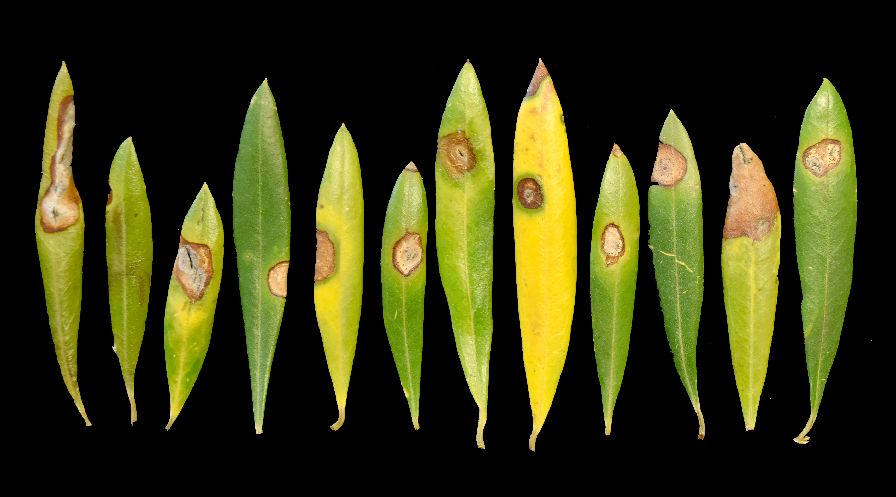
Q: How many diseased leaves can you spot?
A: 12